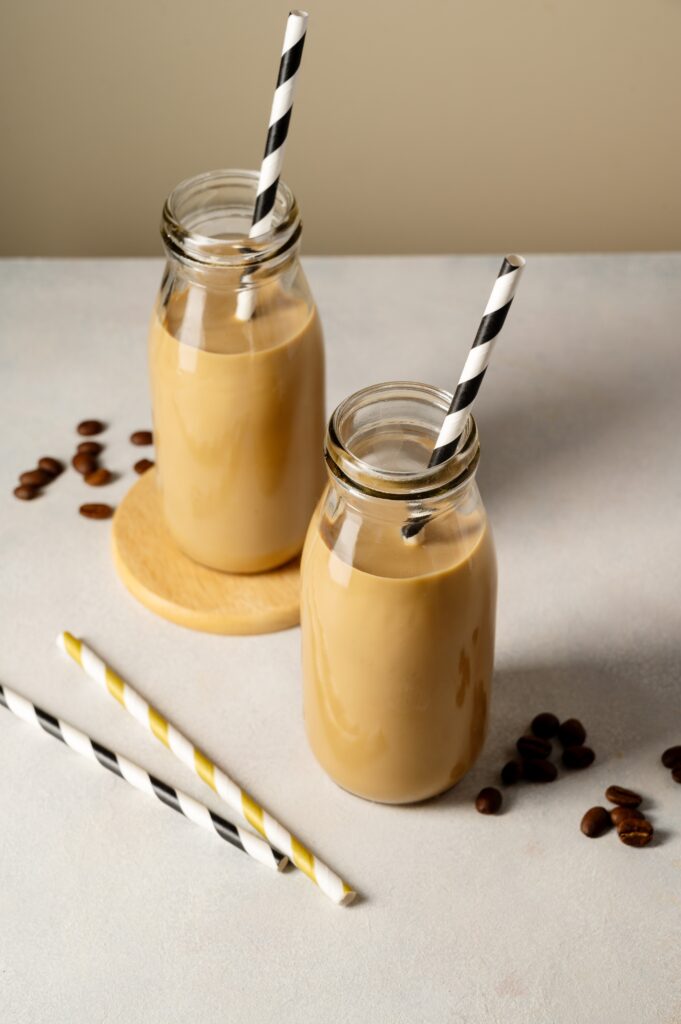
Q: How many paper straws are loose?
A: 2